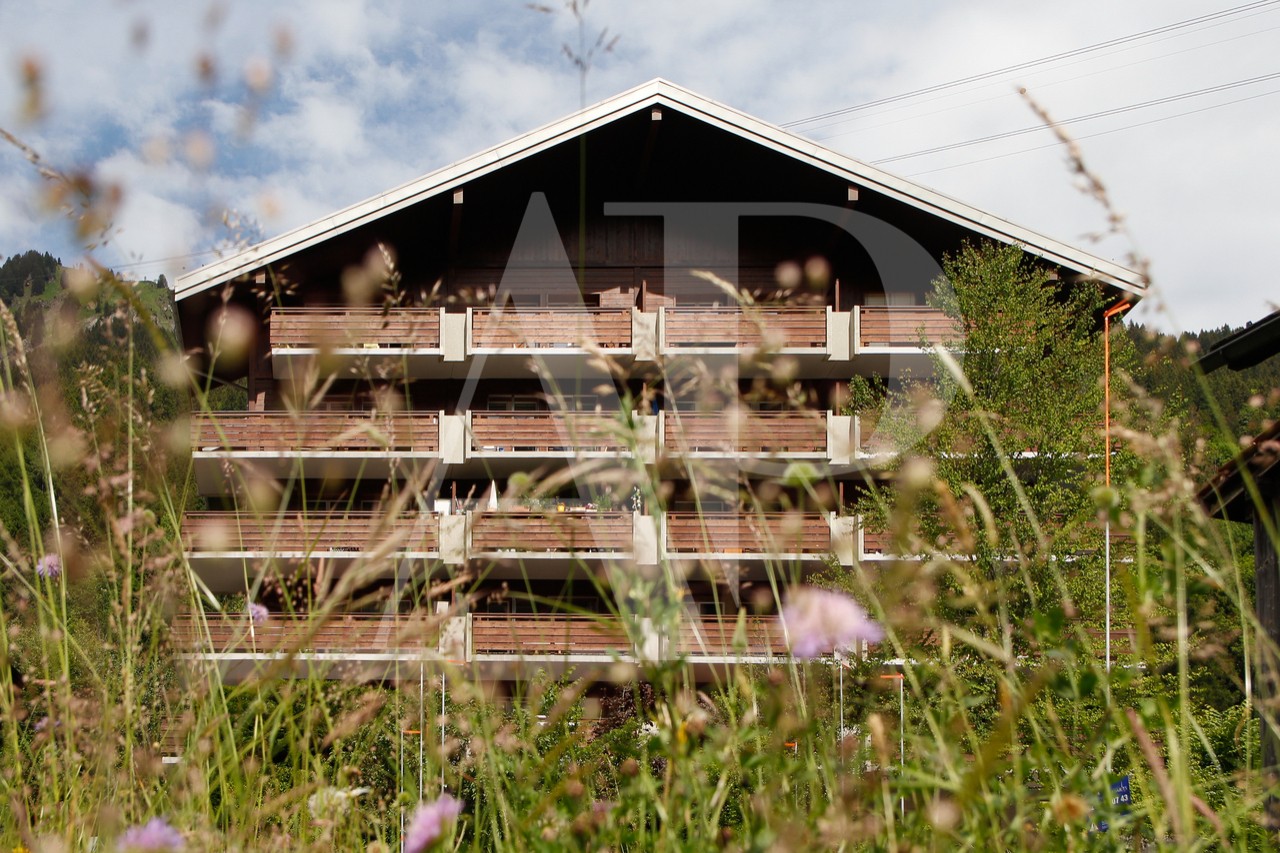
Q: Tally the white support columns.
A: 12